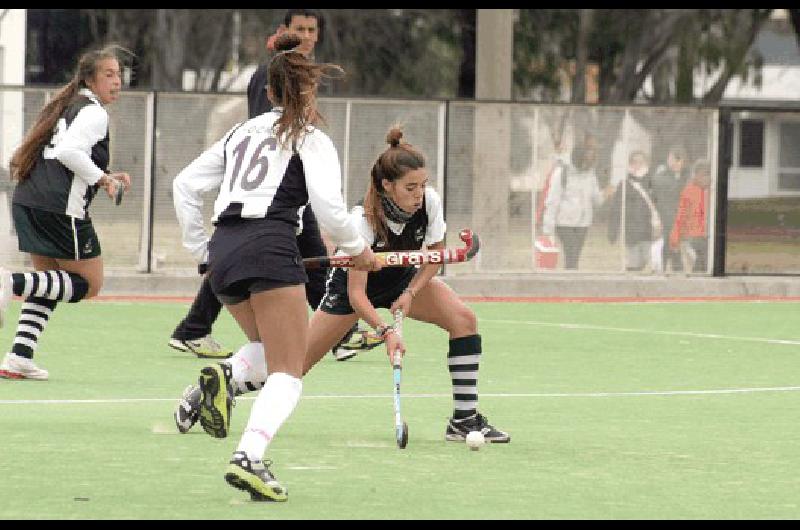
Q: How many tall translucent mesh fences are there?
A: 1